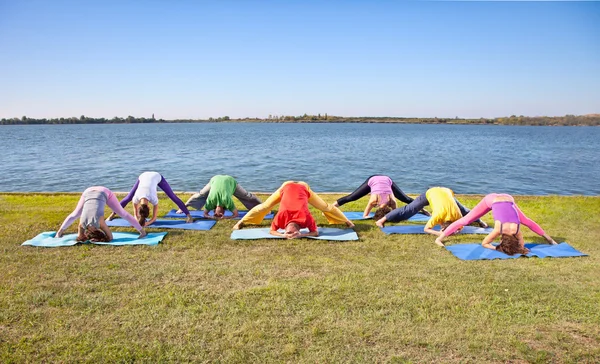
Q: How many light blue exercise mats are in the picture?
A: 2